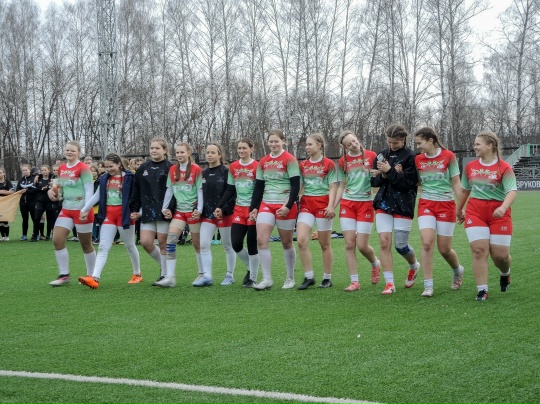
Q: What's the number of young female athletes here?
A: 12